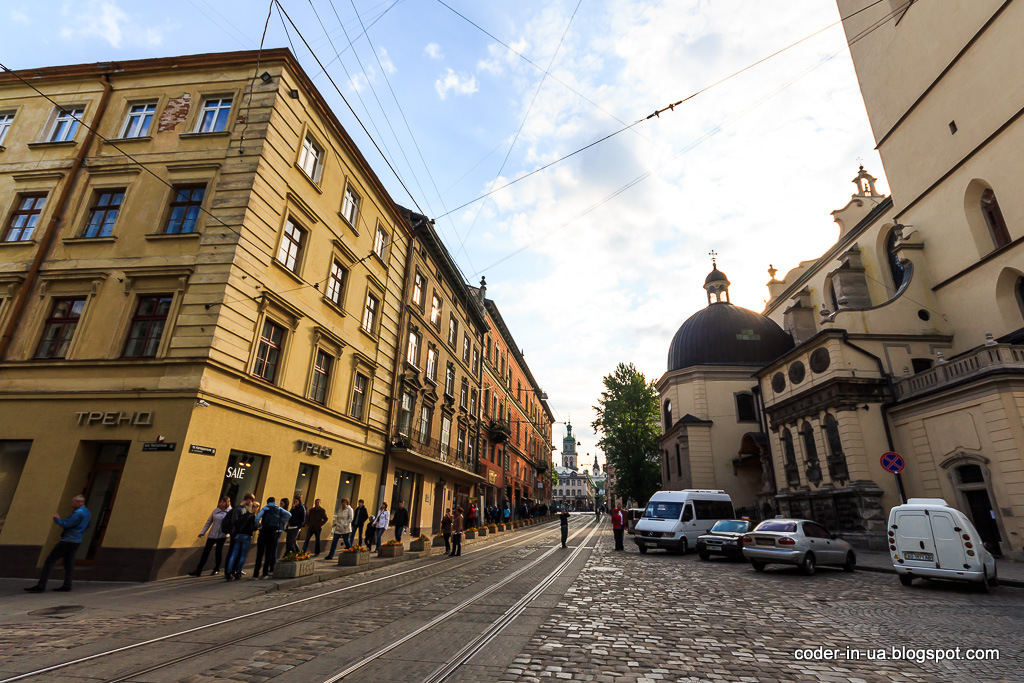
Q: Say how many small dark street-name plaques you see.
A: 2